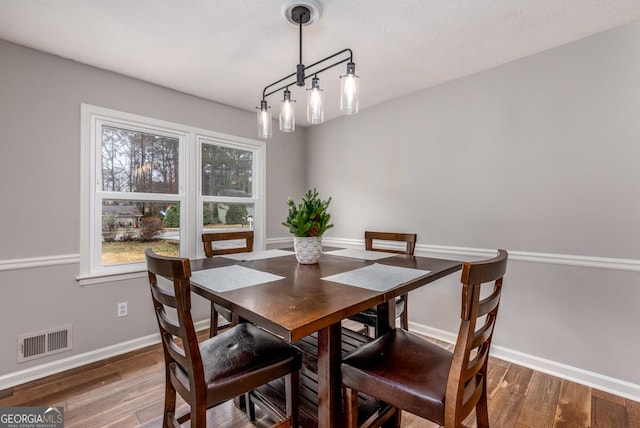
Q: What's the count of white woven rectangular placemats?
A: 4